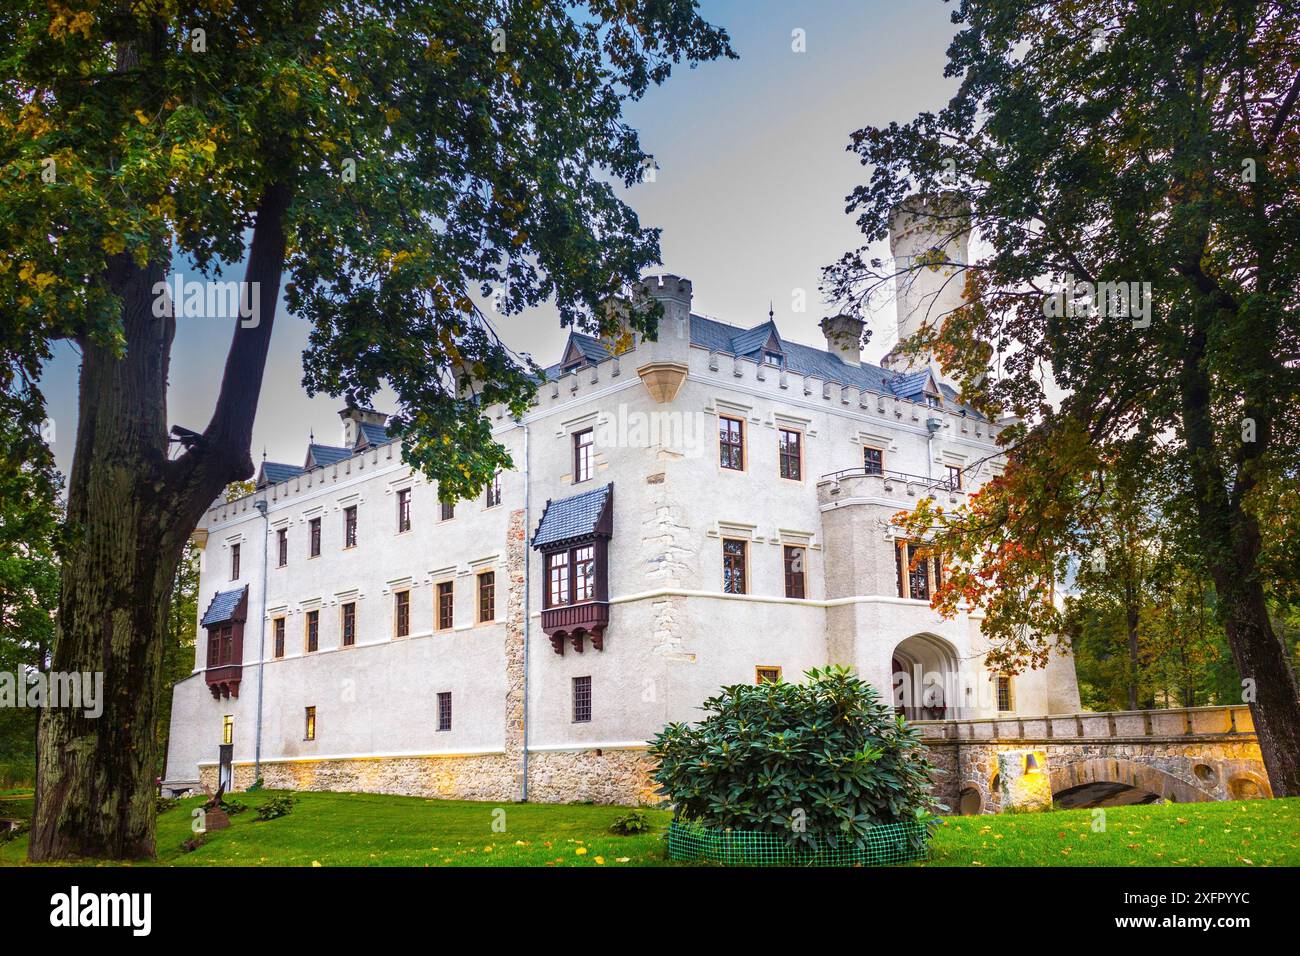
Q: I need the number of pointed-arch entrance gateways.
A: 1